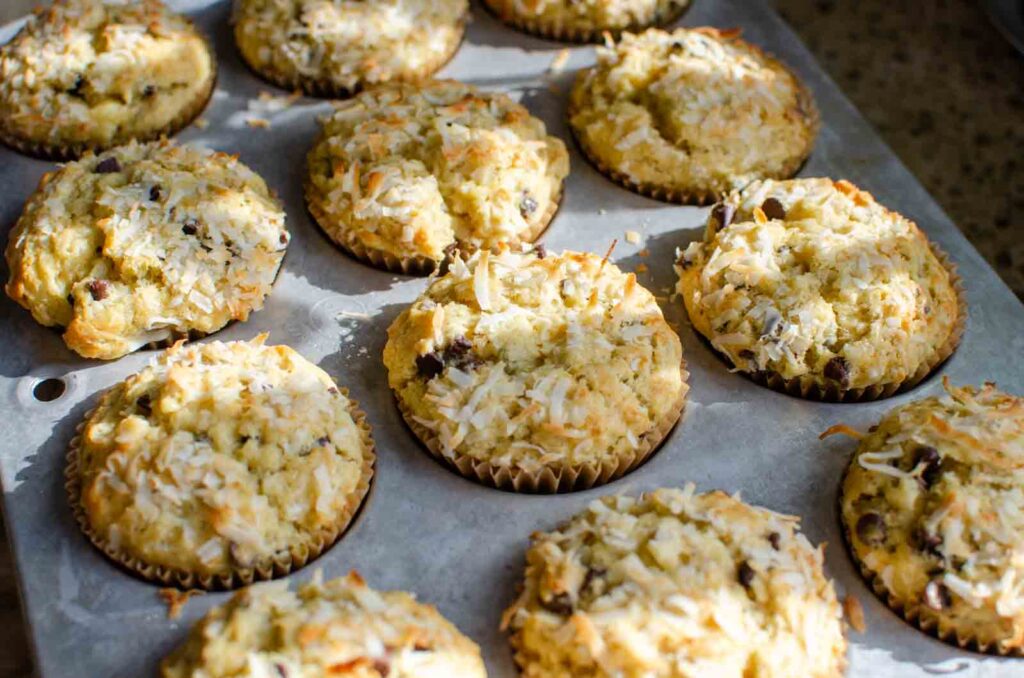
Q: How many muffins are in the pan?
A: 12